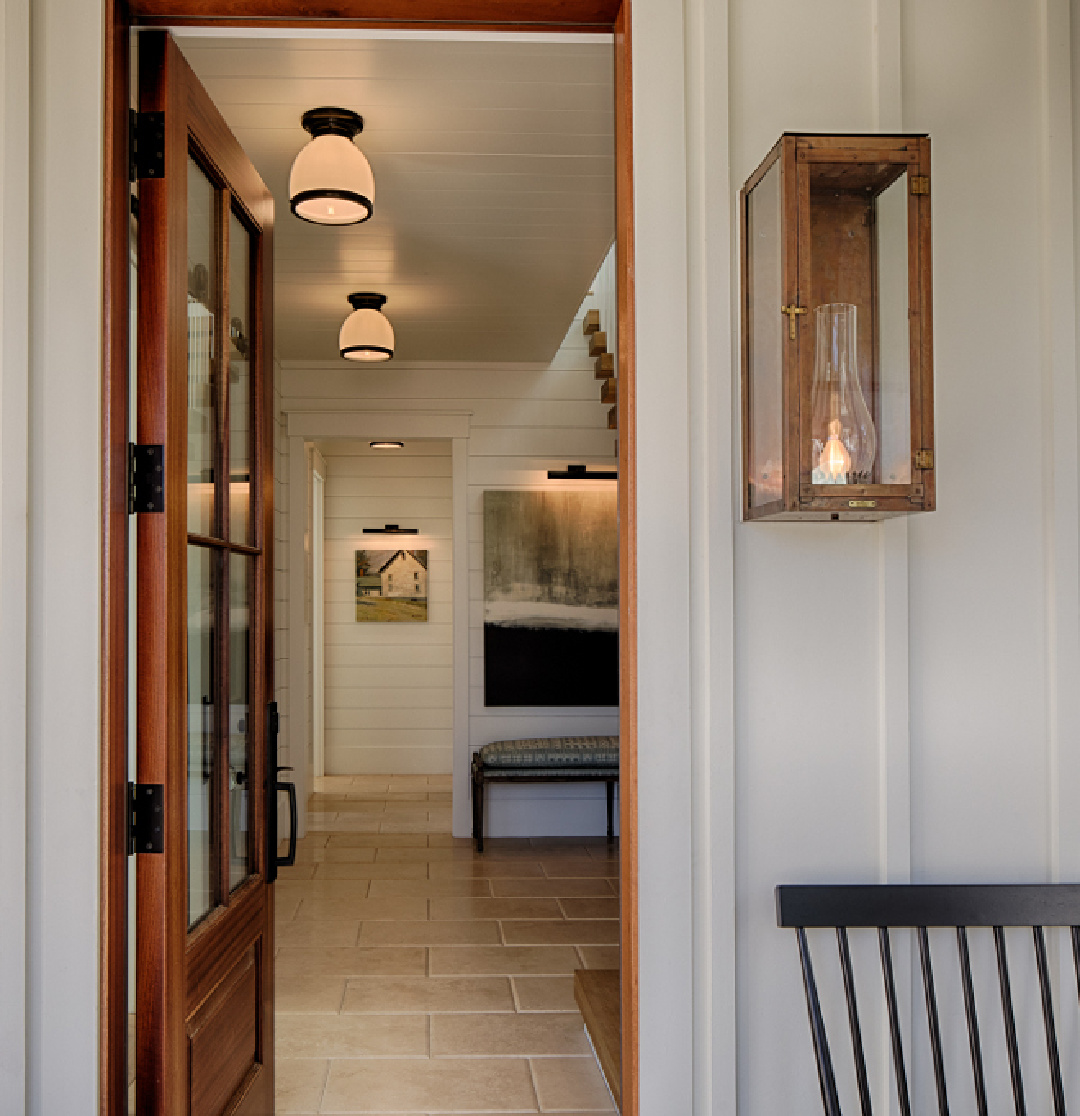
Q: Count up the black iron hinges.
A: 3